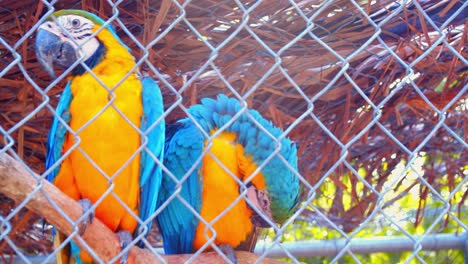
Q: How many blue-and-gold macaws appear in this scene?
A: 2